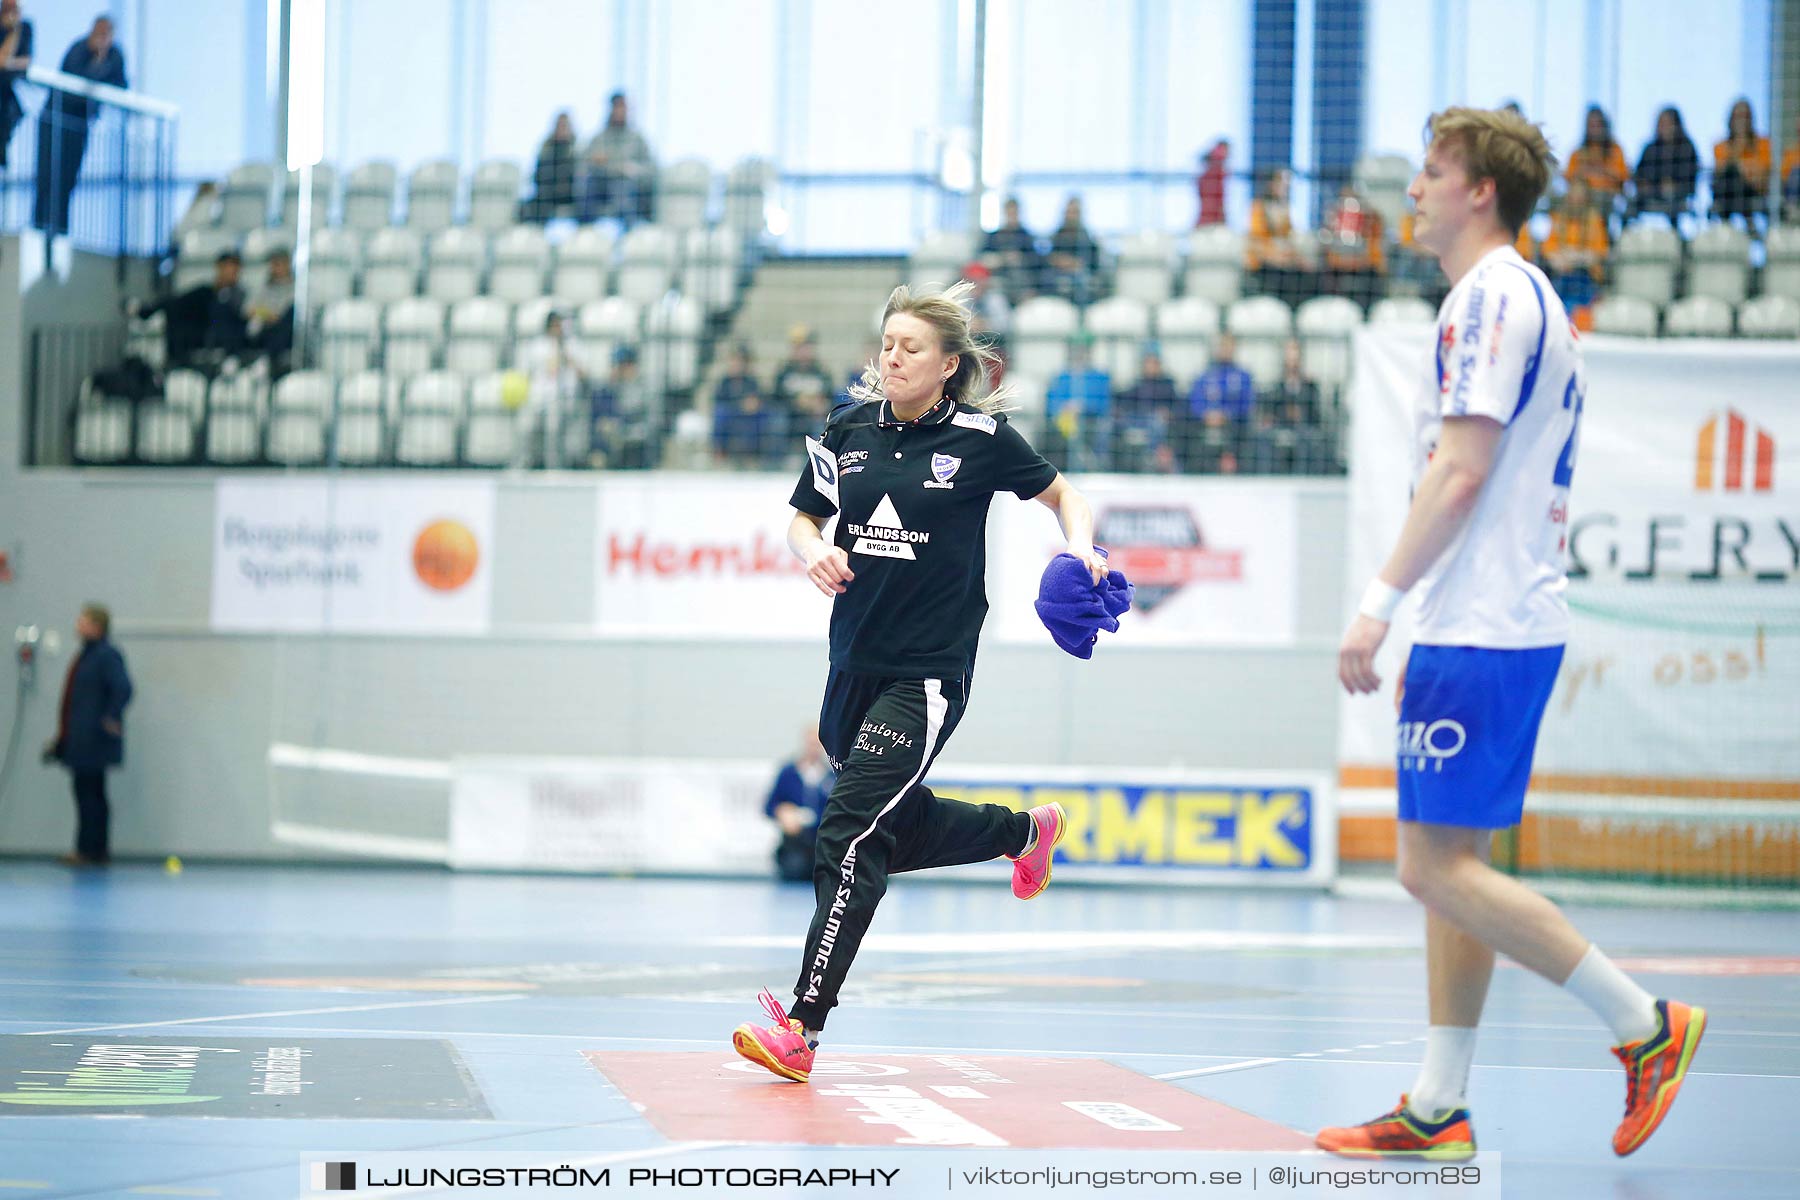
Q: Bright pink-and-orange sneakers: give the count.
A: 2